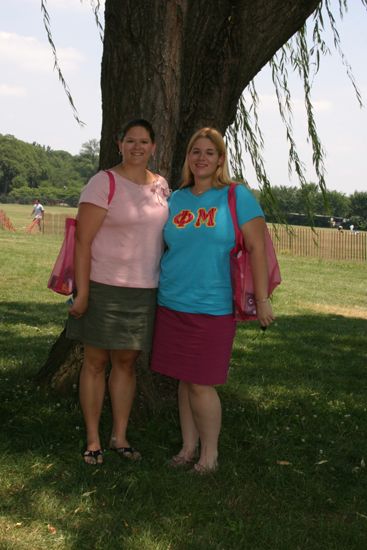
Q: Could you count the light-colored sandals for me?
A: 2